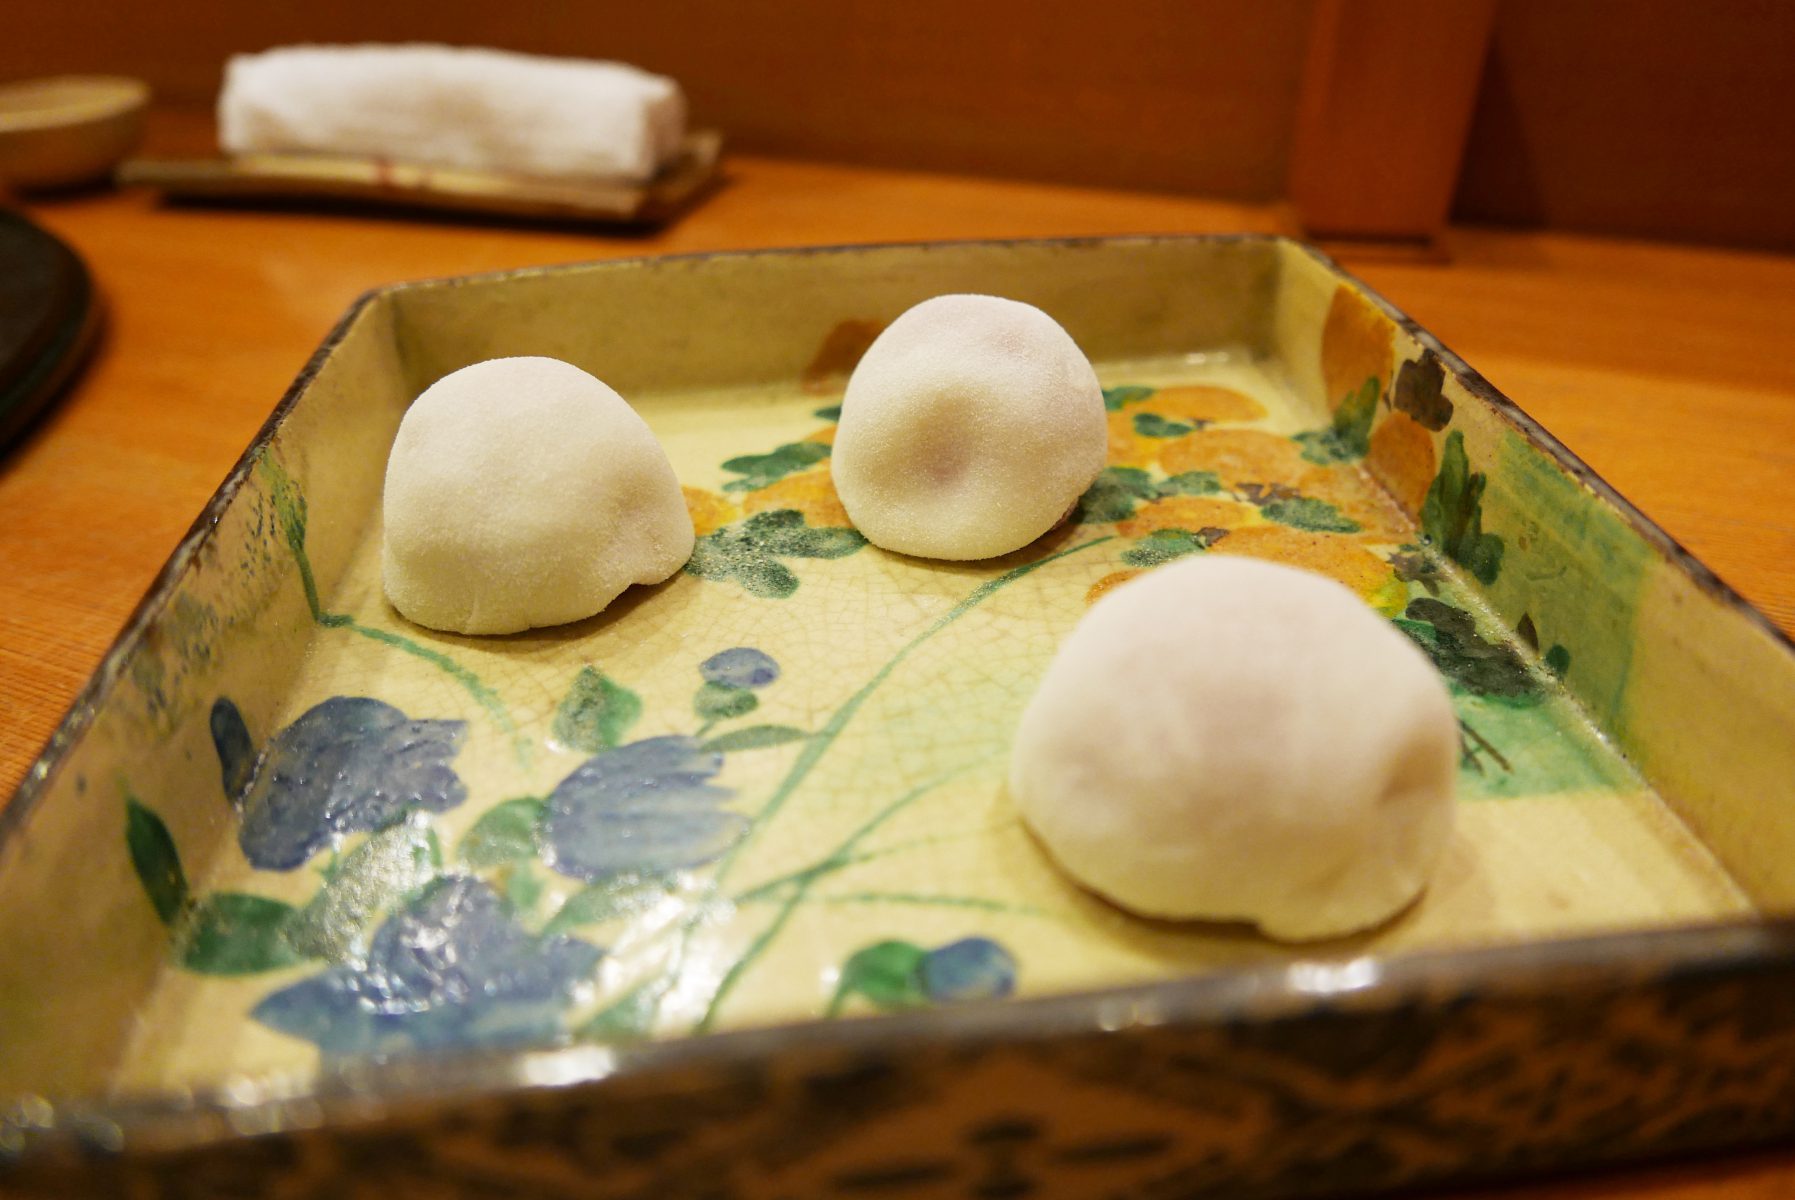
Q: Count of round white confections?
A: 3